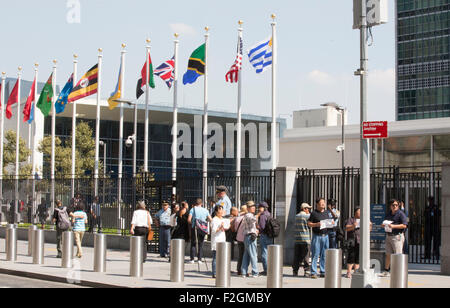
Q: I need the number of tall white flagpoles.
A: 12